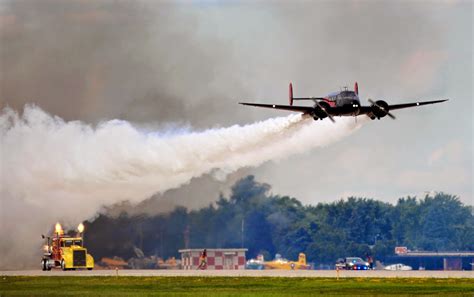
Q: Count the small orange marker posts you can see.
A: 2